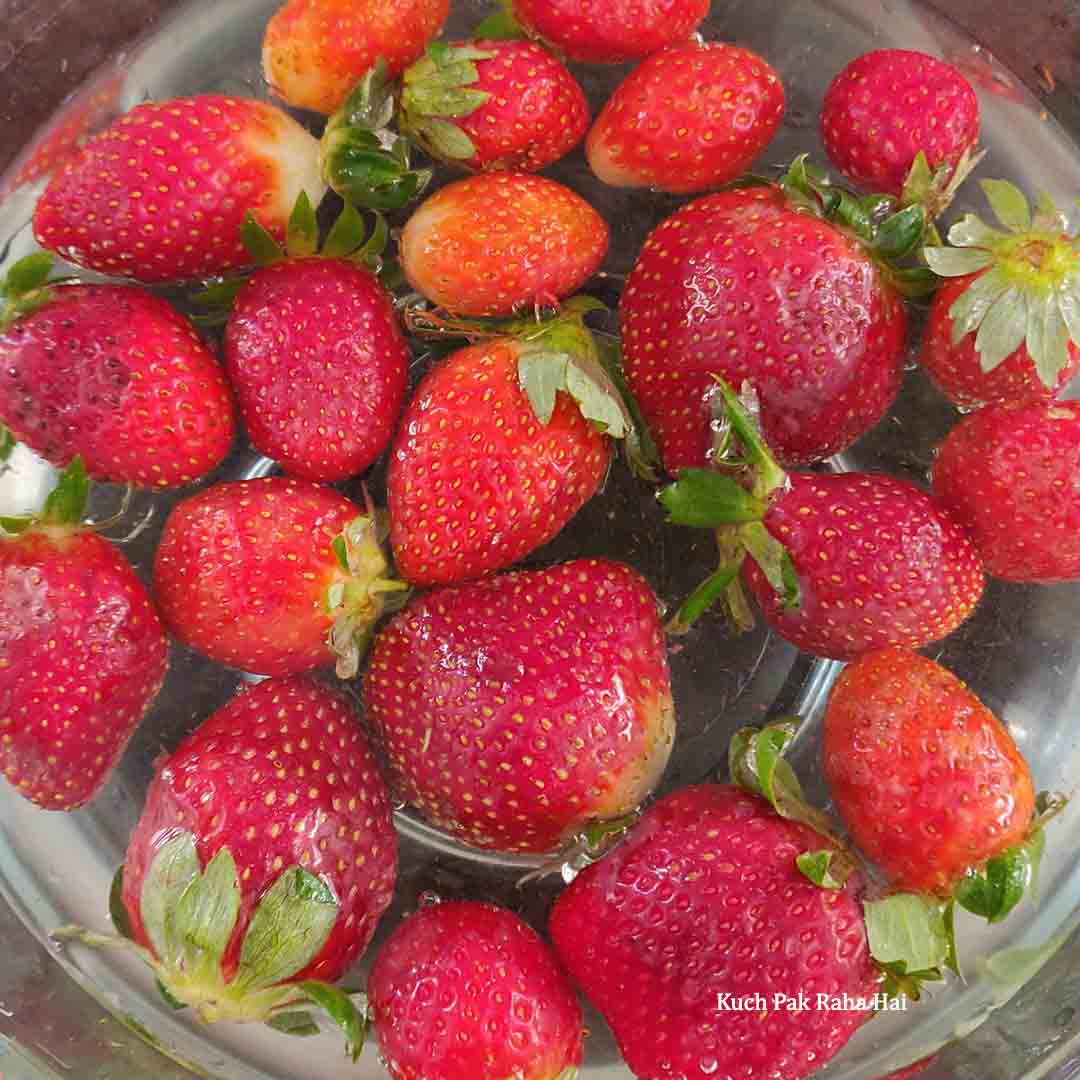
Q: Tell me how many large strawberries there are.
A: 4